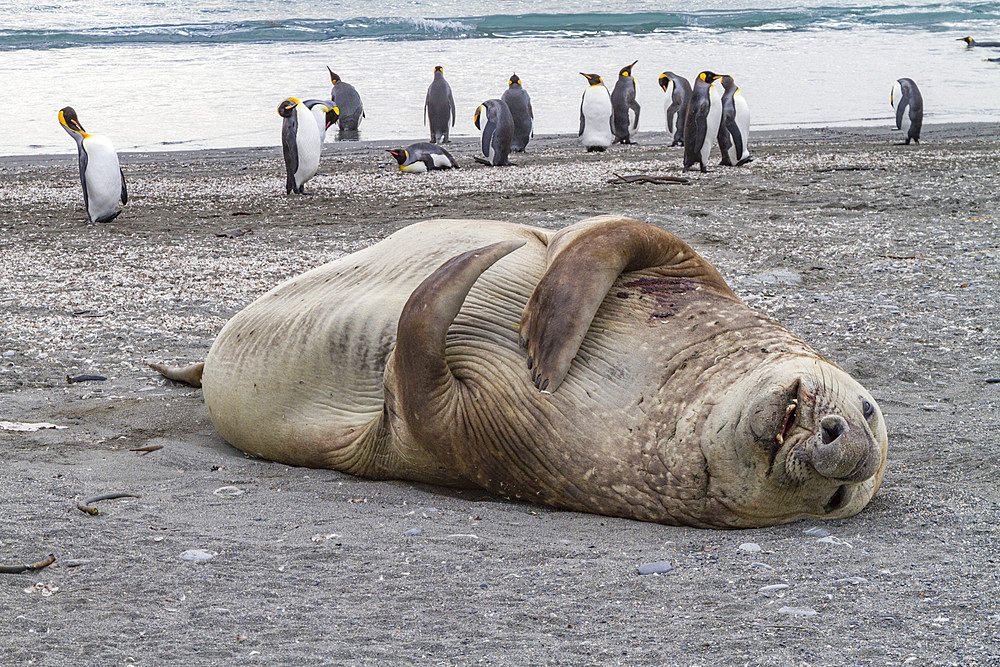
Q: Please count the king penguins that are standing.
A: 13